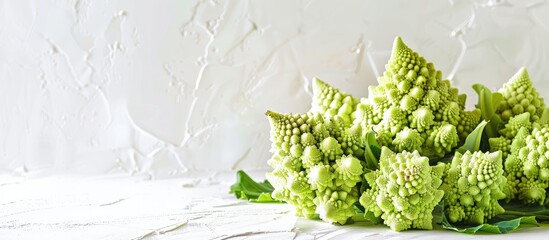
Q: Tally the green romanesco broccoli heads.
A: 7